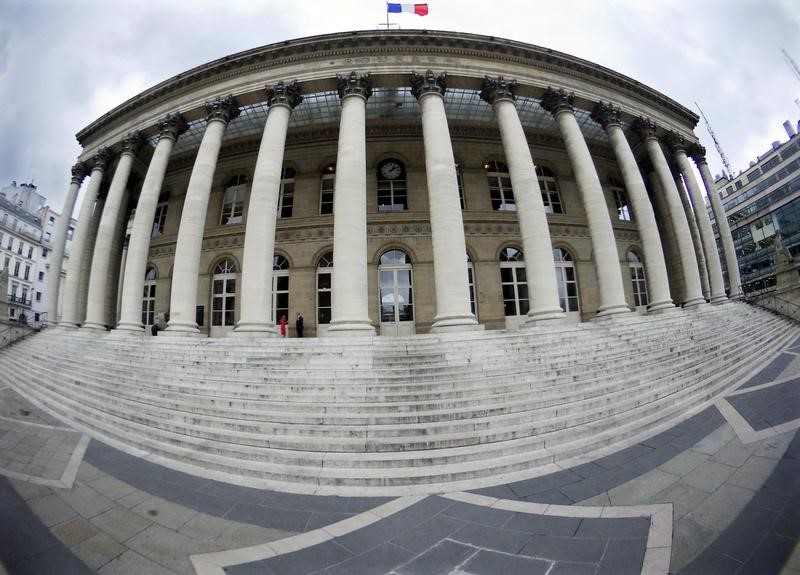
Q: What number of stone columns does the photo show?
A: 14